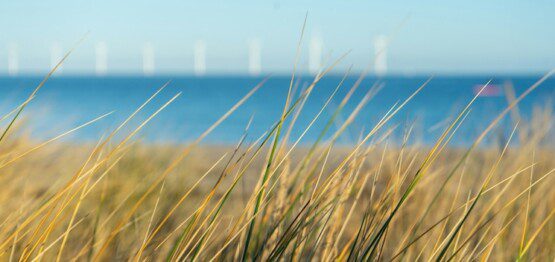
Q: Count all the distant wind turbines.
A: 8